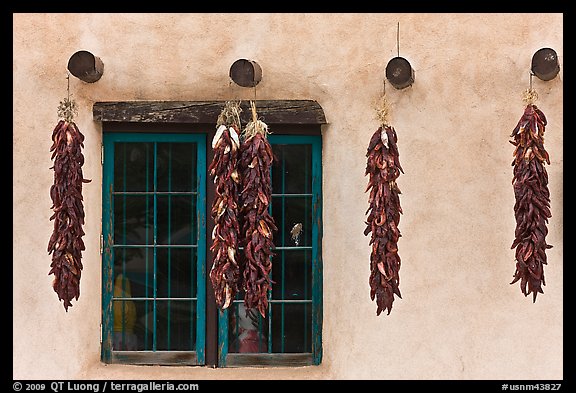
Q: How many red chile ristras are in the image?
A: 5